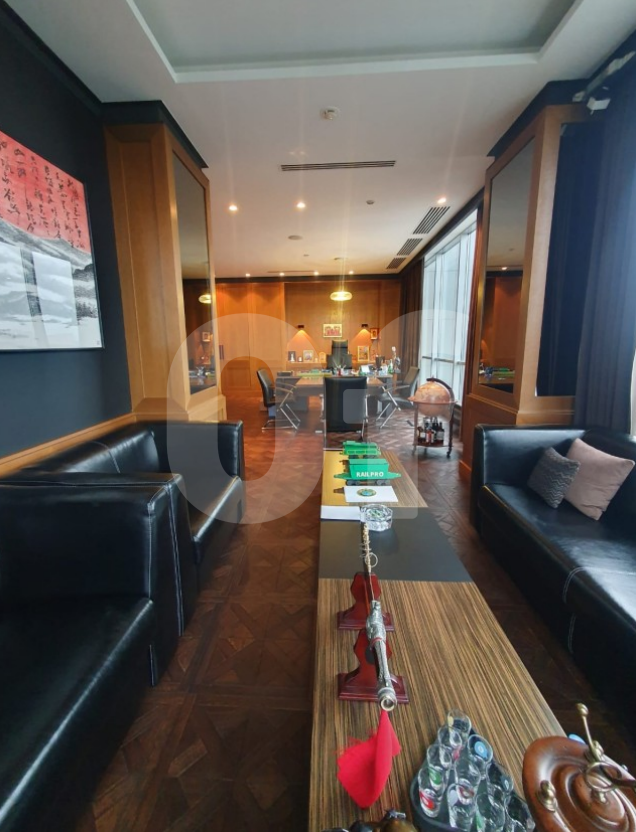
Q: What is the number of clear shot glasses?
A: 10